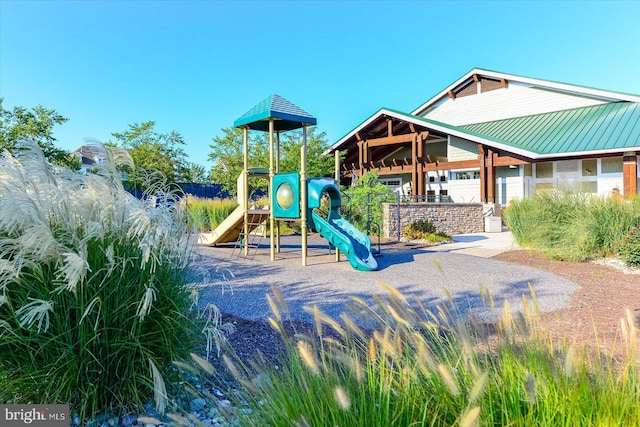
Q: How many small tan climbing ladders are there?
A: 1